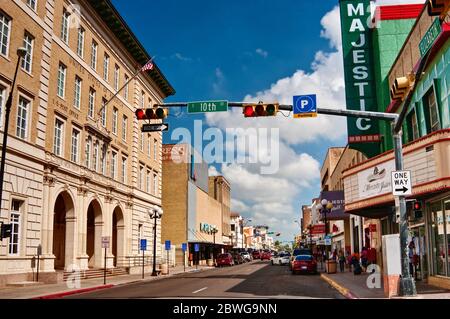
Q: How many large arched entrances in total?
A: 3